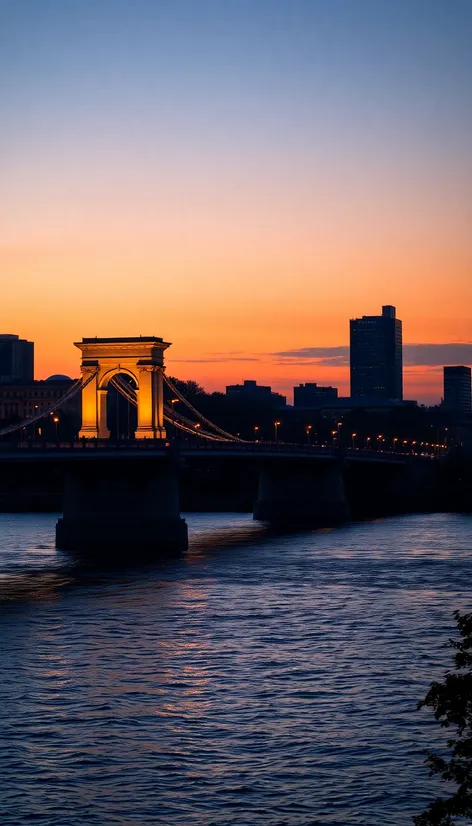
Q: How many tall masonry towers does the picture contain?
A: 1